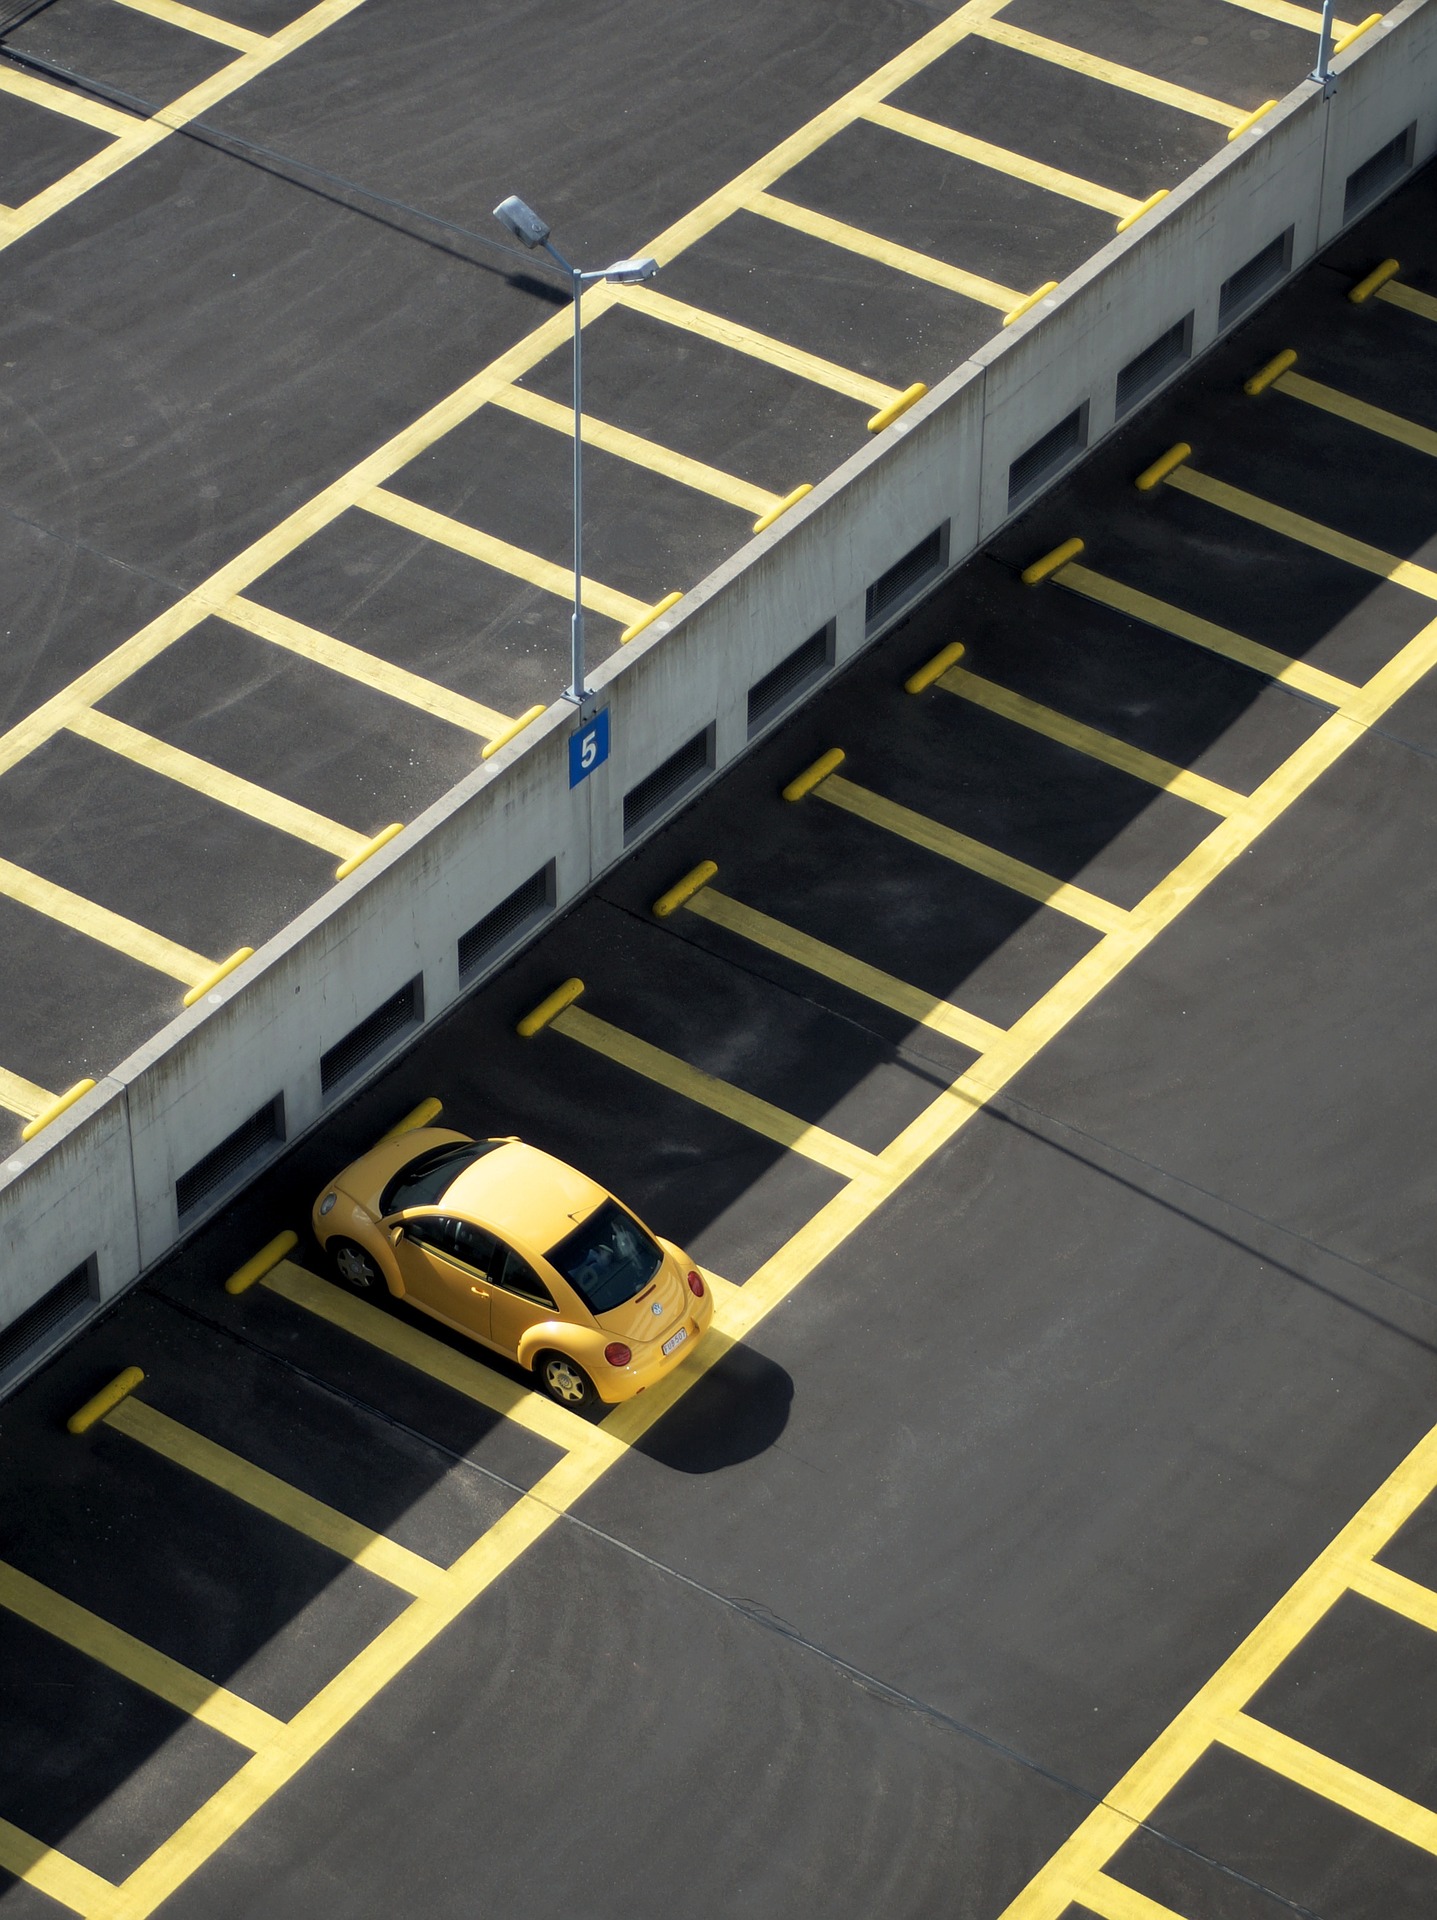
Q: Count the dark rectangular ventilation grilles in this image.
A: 11